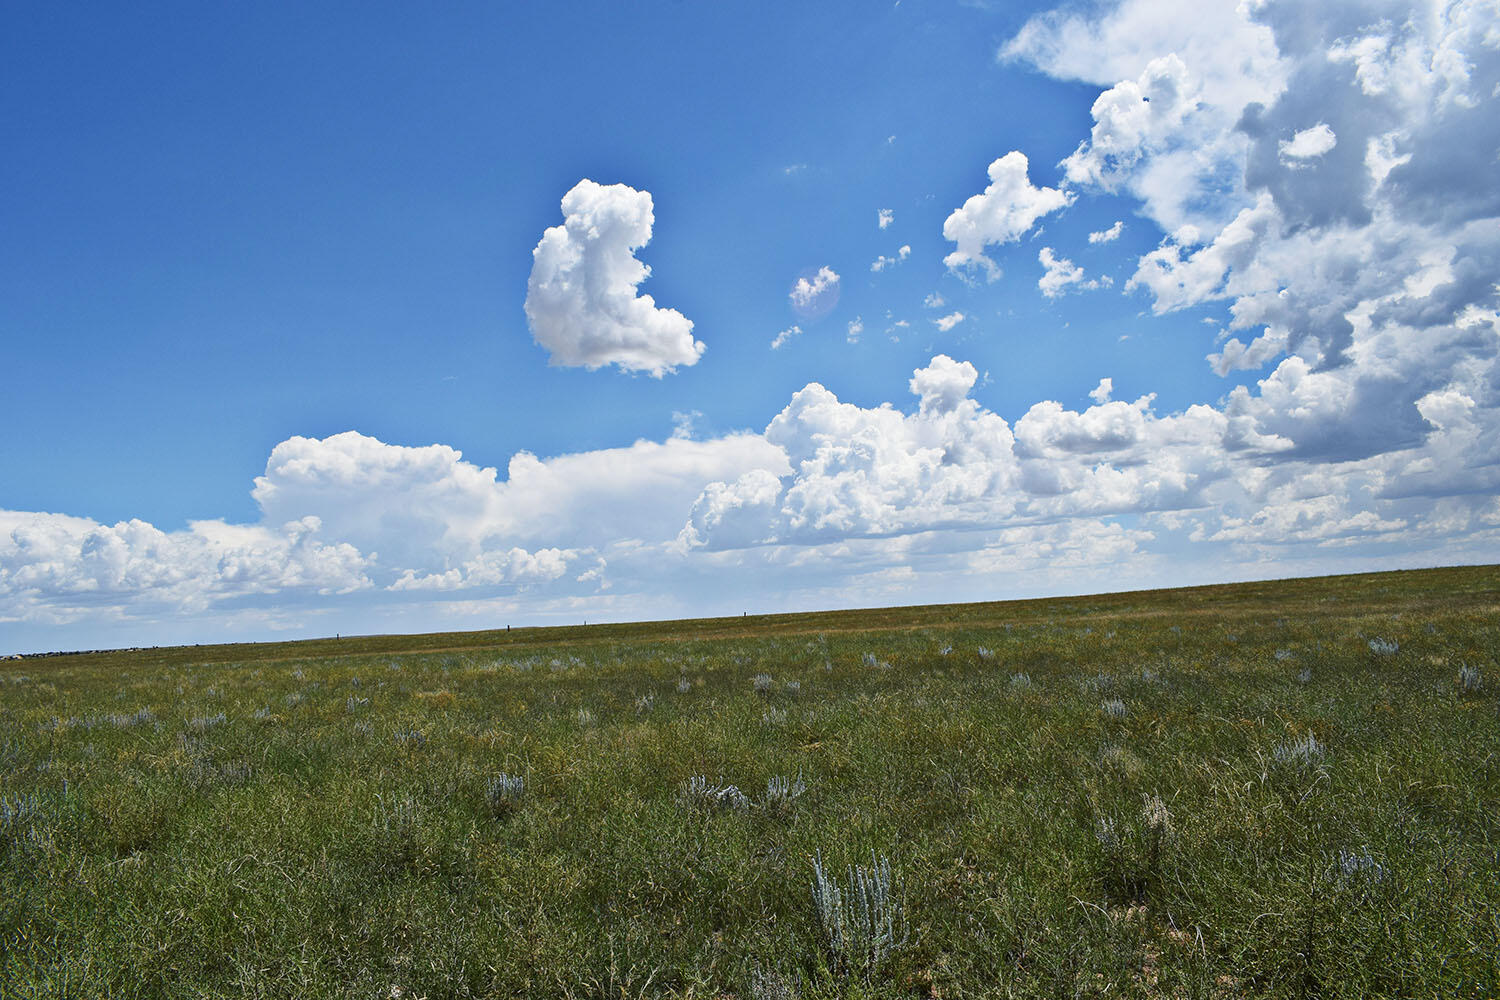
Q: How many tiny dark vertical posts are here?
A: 4